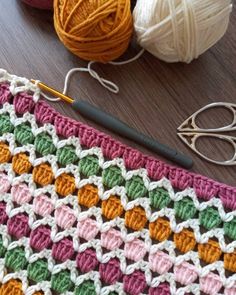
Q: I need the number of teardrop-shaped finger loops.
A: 2